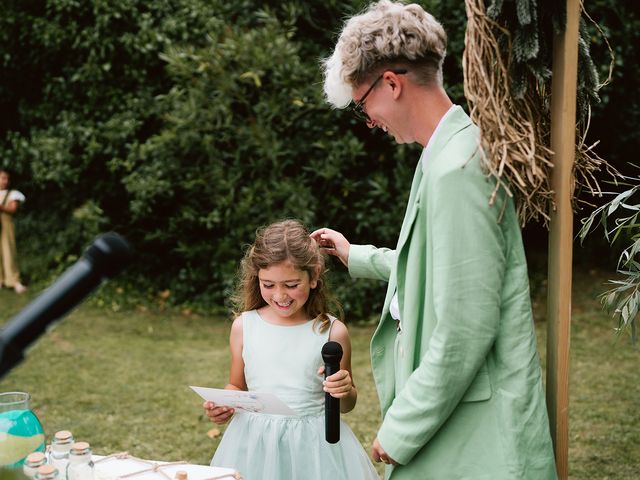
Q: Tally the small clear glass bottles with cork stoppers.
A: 4